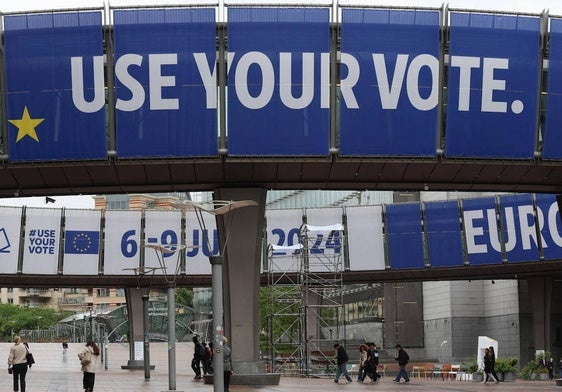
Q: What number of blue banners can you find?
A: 11